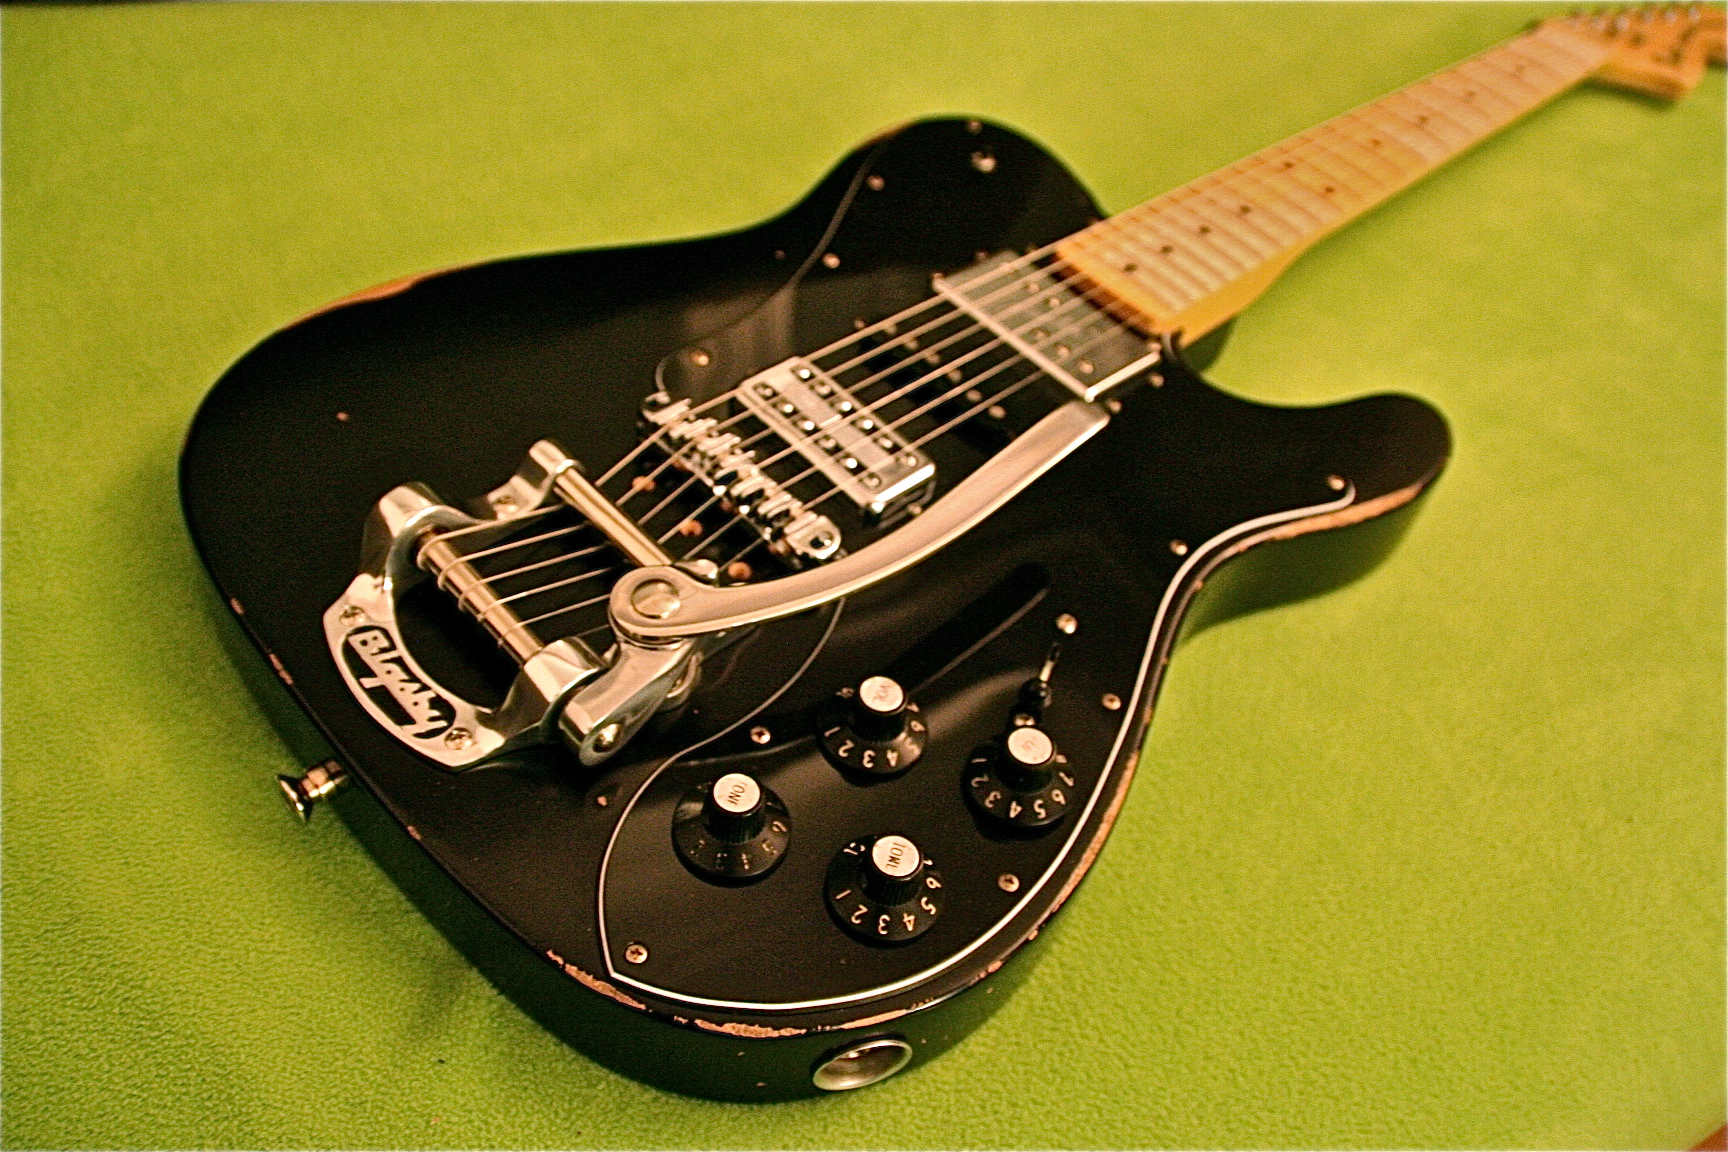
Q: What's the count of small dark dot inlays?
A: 10